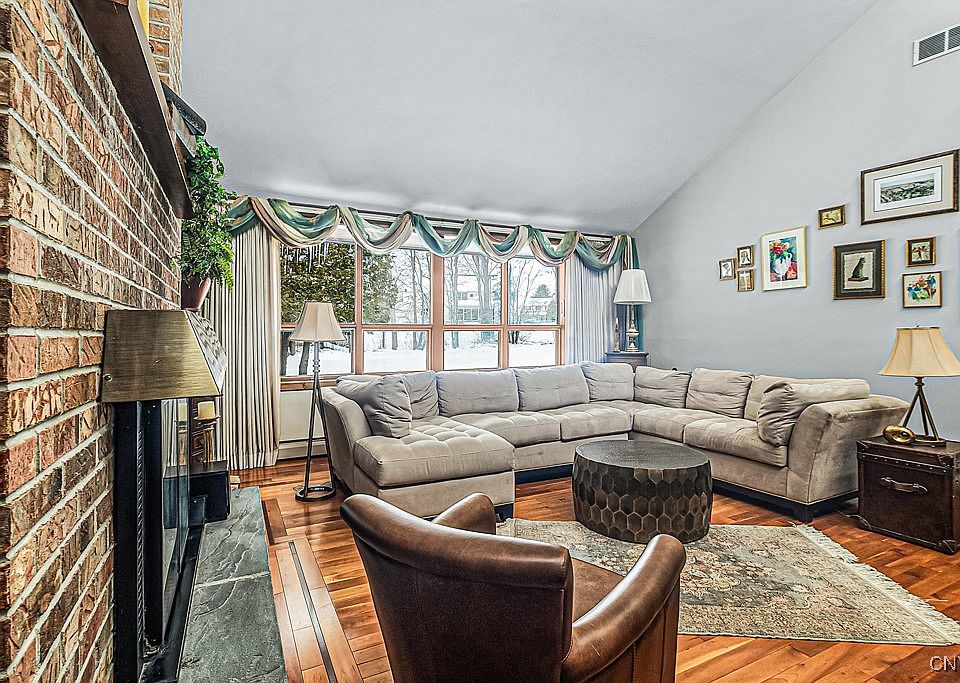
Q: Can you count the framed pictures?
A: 9